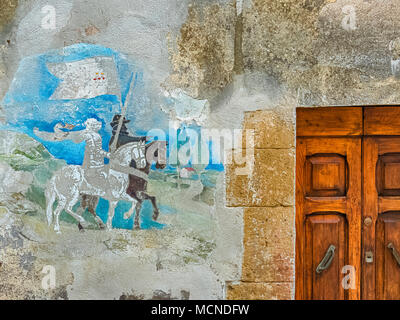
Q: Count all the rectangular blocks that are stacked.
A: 4